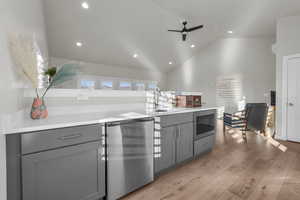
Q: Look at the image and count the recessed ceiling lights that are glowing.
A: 6